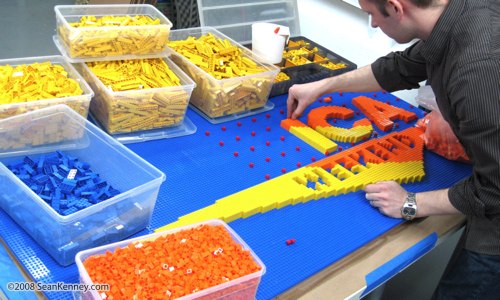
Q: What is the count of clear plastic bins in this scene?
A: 6